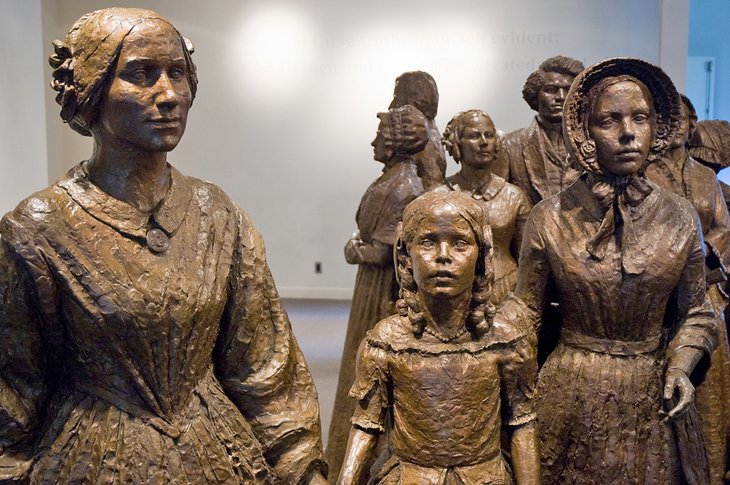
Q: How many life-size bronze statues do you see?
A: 9